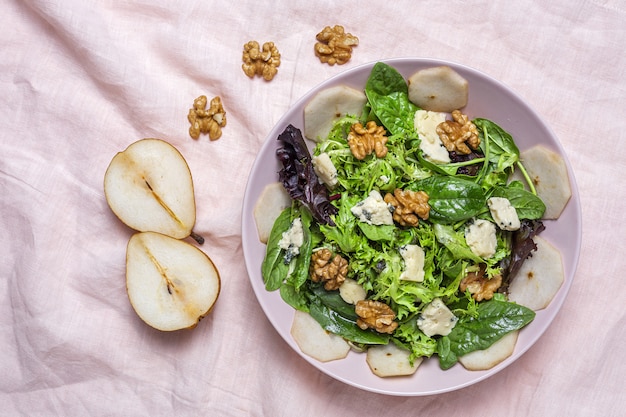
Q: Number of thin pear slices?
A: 8